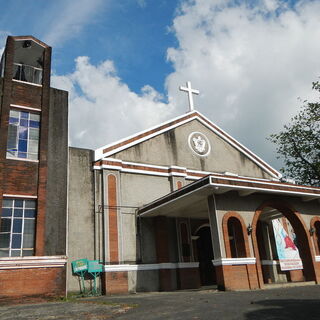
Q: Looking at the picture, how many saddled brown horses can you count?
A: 0